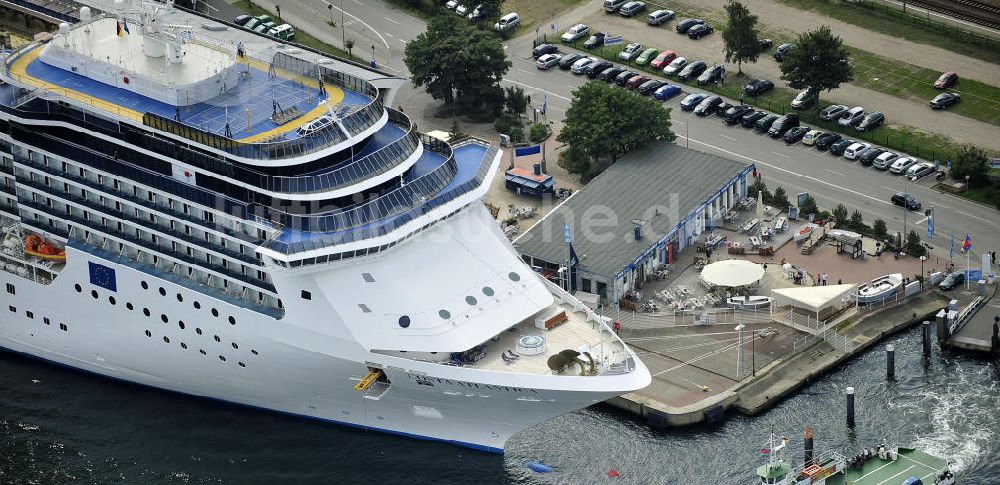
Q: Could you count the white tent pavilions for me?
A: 2